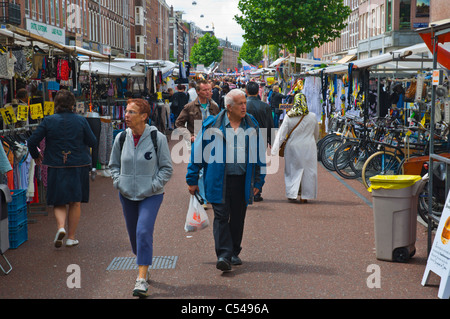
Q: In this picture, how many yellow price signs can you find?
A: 4